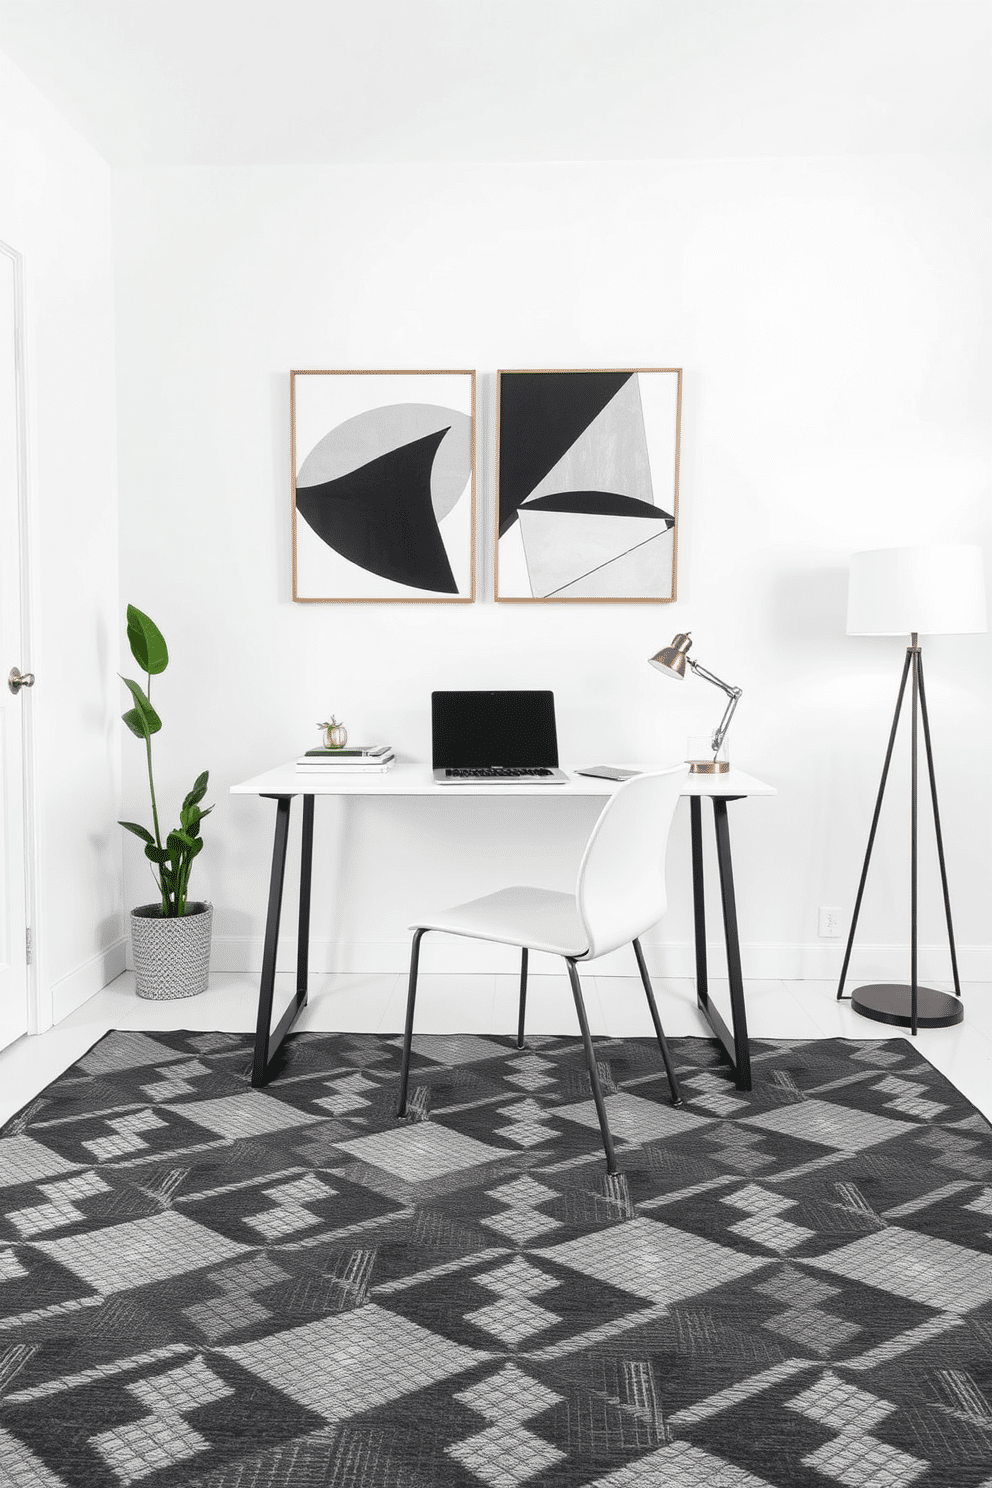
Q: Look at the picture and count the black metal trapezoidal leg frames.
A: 2